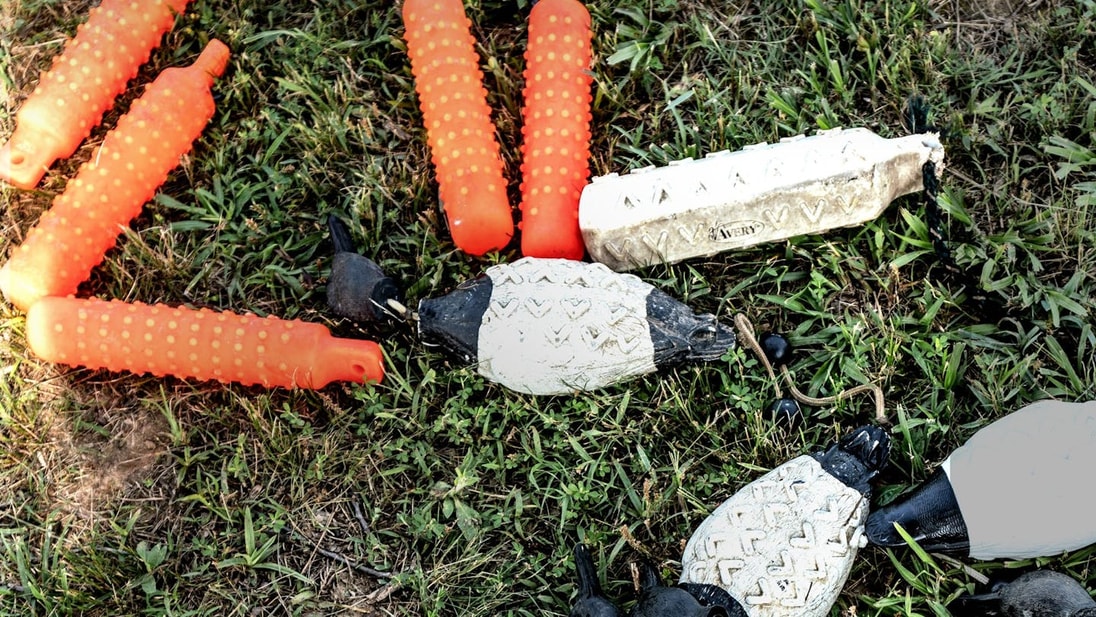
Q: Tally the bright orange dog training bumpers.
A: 5